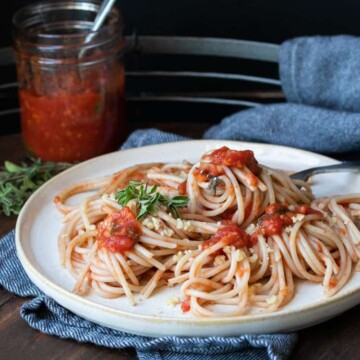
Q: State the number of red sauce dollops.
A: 4